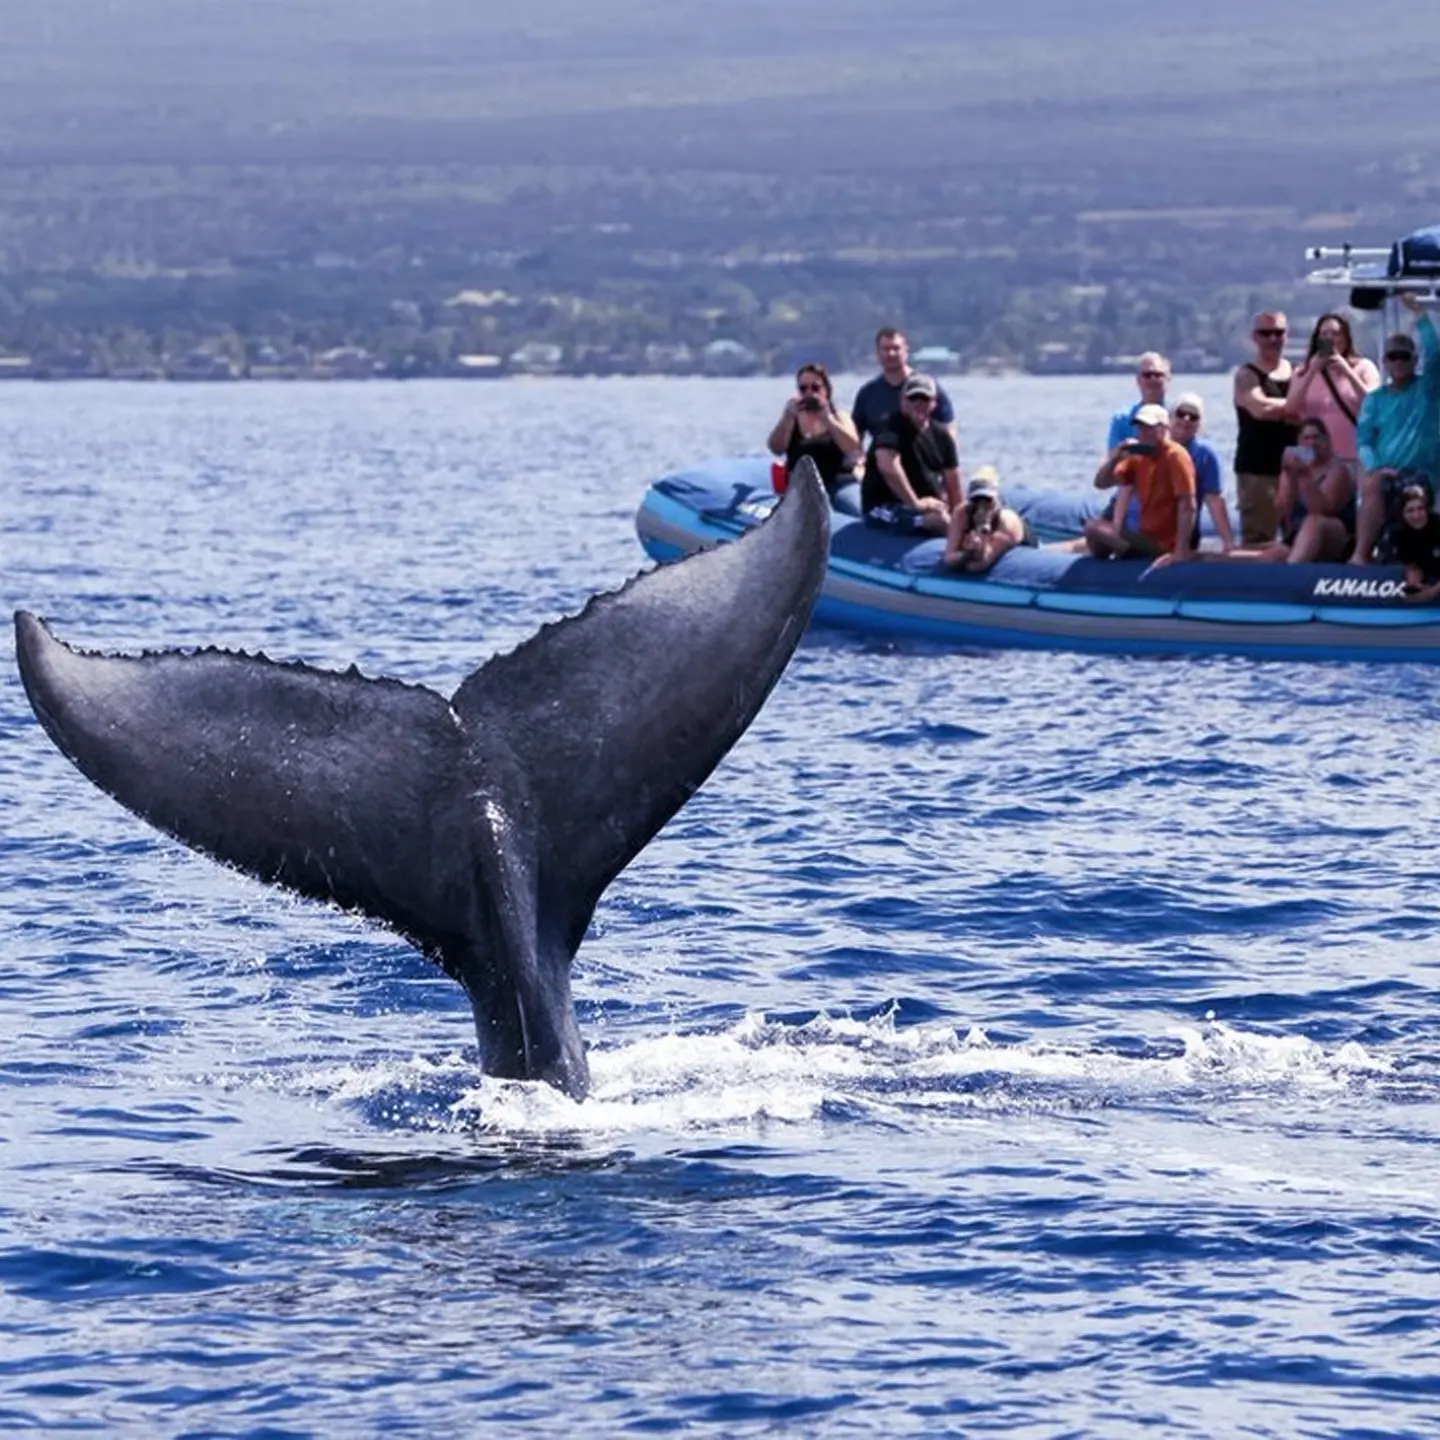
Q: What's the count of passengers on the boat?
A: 12